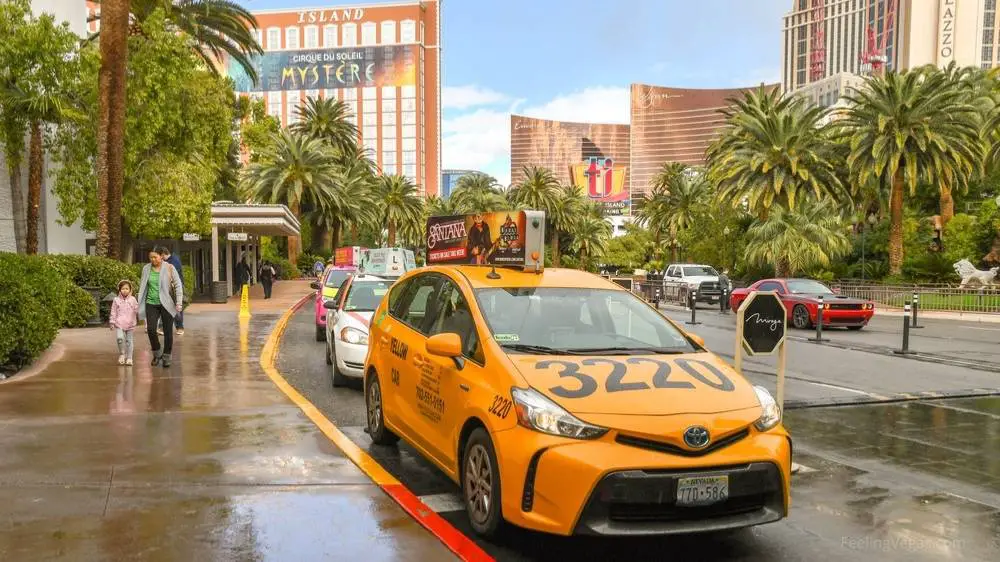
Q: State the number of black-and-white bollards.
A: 6